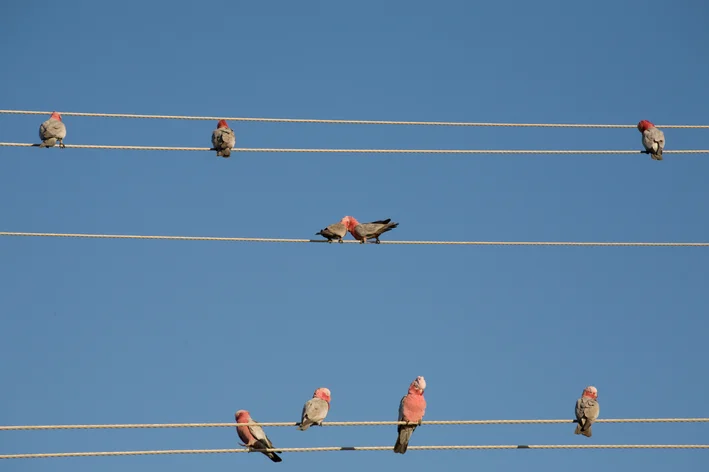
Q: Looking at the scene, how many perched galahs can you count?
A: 9